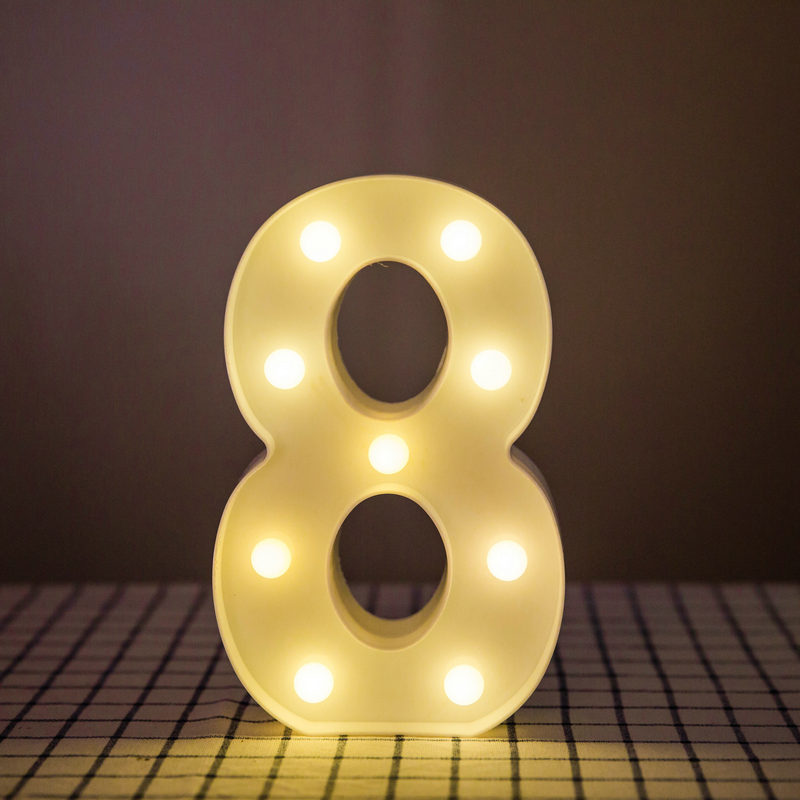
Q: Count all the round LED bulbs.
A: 9